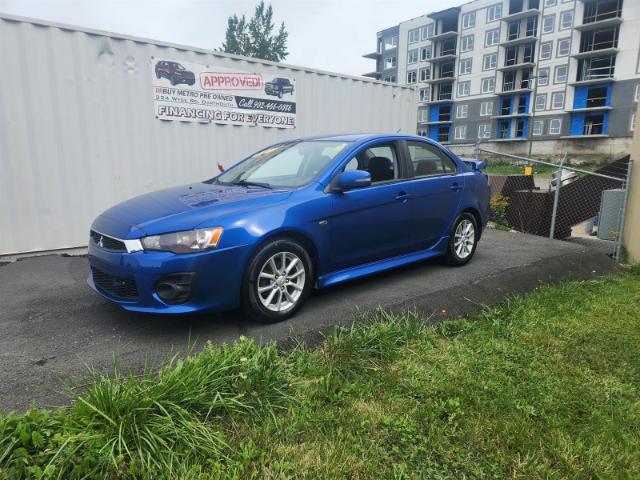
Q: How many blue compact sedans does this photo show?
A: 1